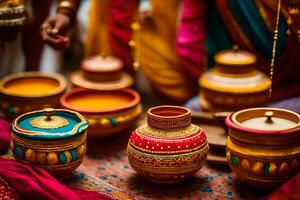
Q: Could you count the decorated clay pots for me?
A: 7